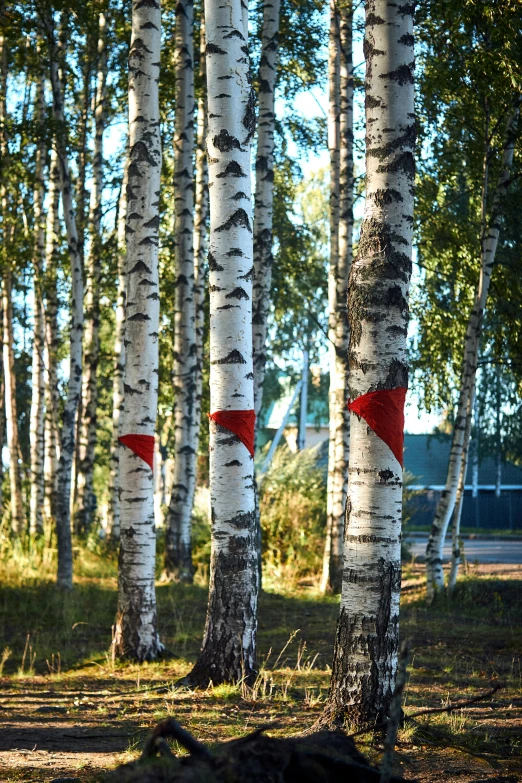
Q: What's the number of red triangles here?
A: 3